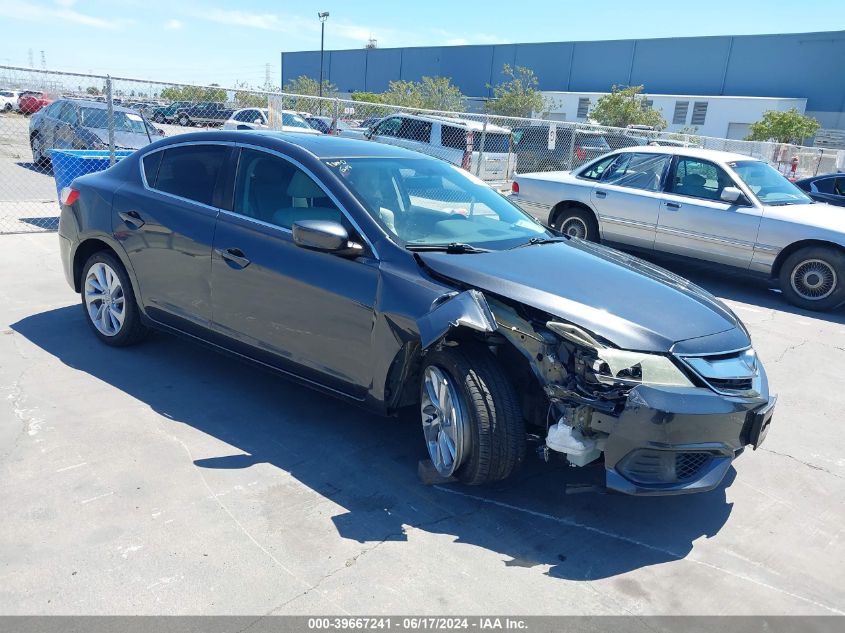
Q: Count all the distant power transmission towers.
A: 3